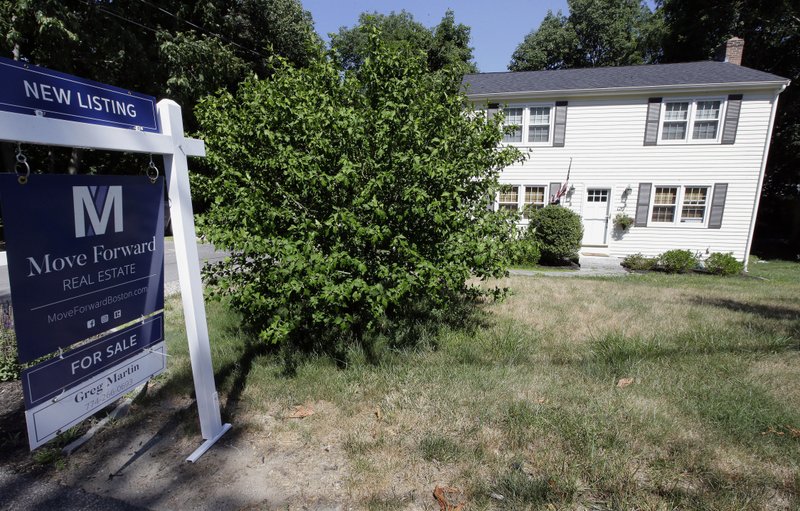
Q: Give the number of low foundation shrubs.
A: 3